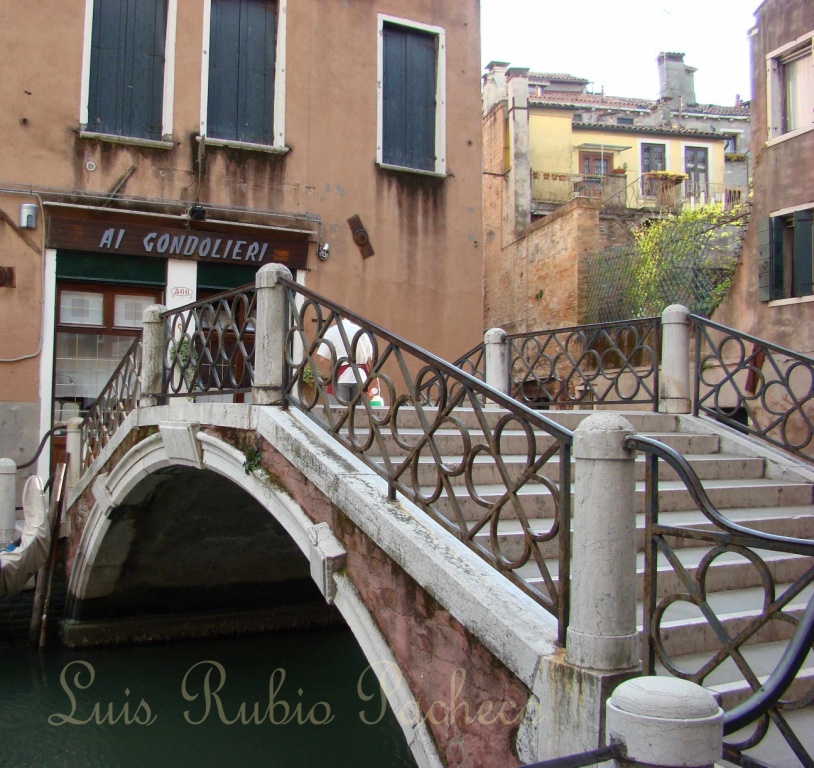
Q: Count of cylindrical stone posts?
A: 8